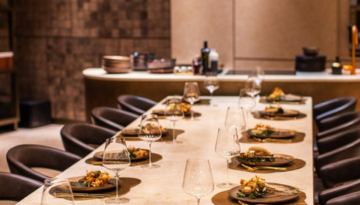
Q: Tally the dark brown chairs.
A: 10